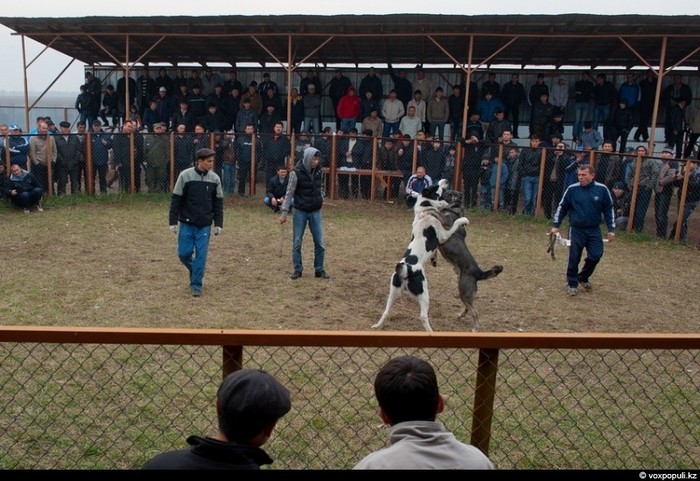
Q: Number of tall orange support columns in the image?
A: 5